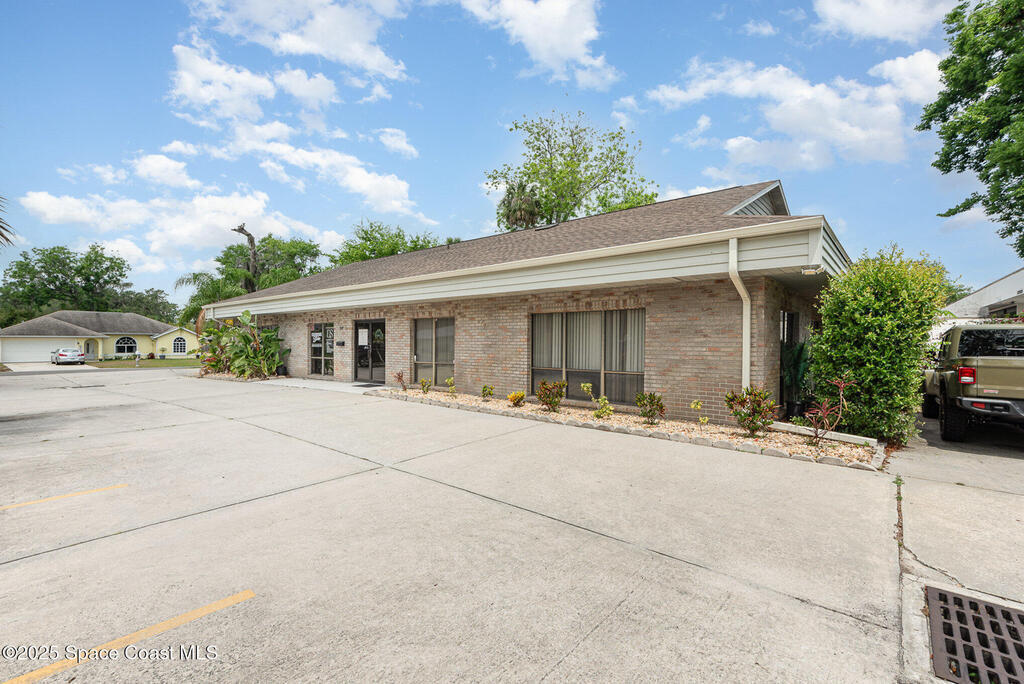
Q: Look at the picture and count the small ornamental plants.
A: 11